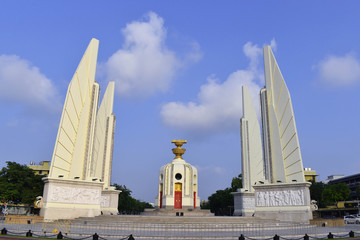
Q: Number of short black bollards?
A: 10